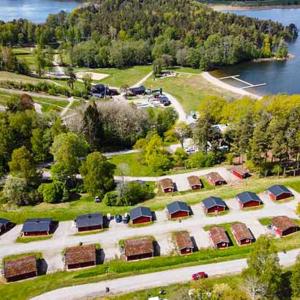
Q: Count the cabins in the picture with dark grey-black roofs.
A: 8